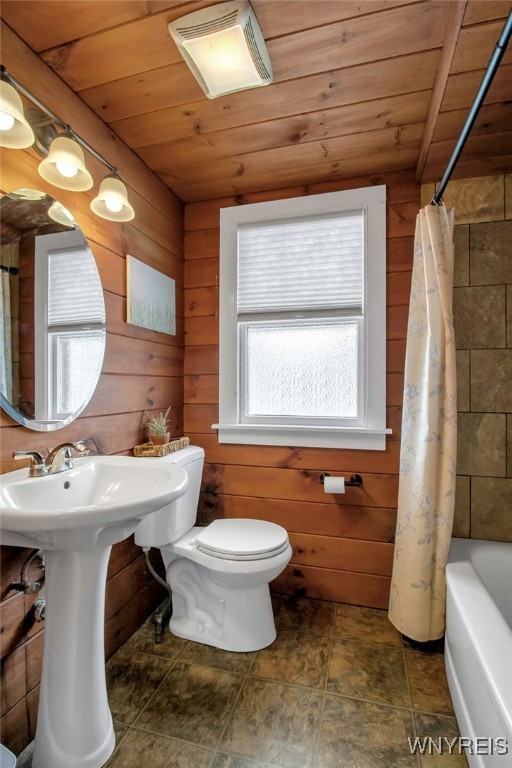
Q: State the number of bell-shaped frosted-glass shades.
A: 3